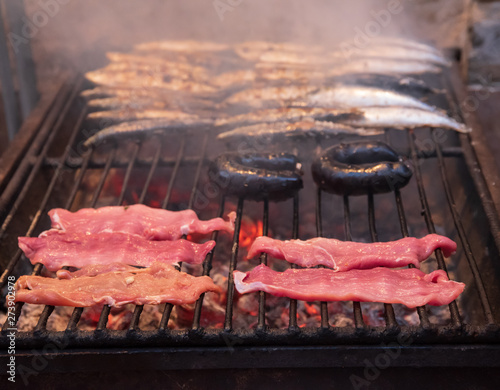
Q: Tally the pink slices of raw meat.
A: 5